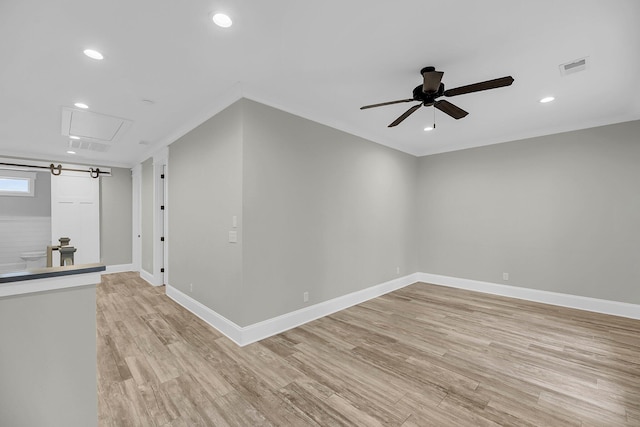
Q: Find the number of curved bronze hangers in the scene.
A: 2